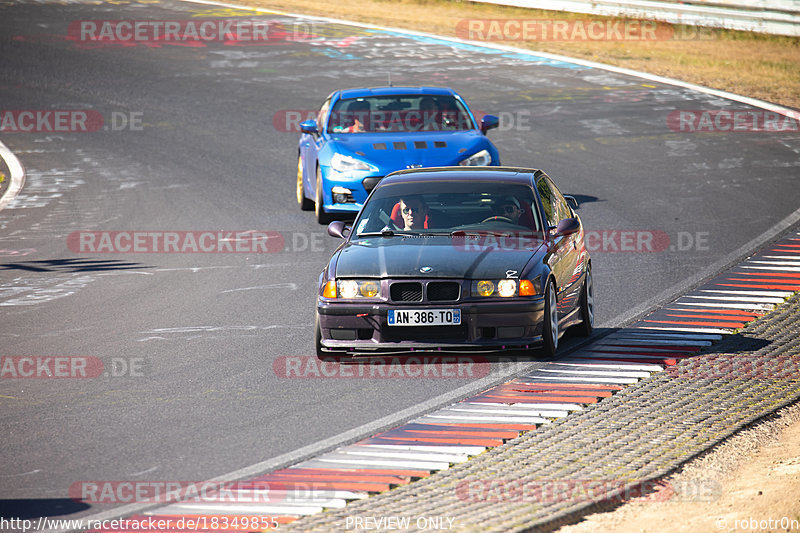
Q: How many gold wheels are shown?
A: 2